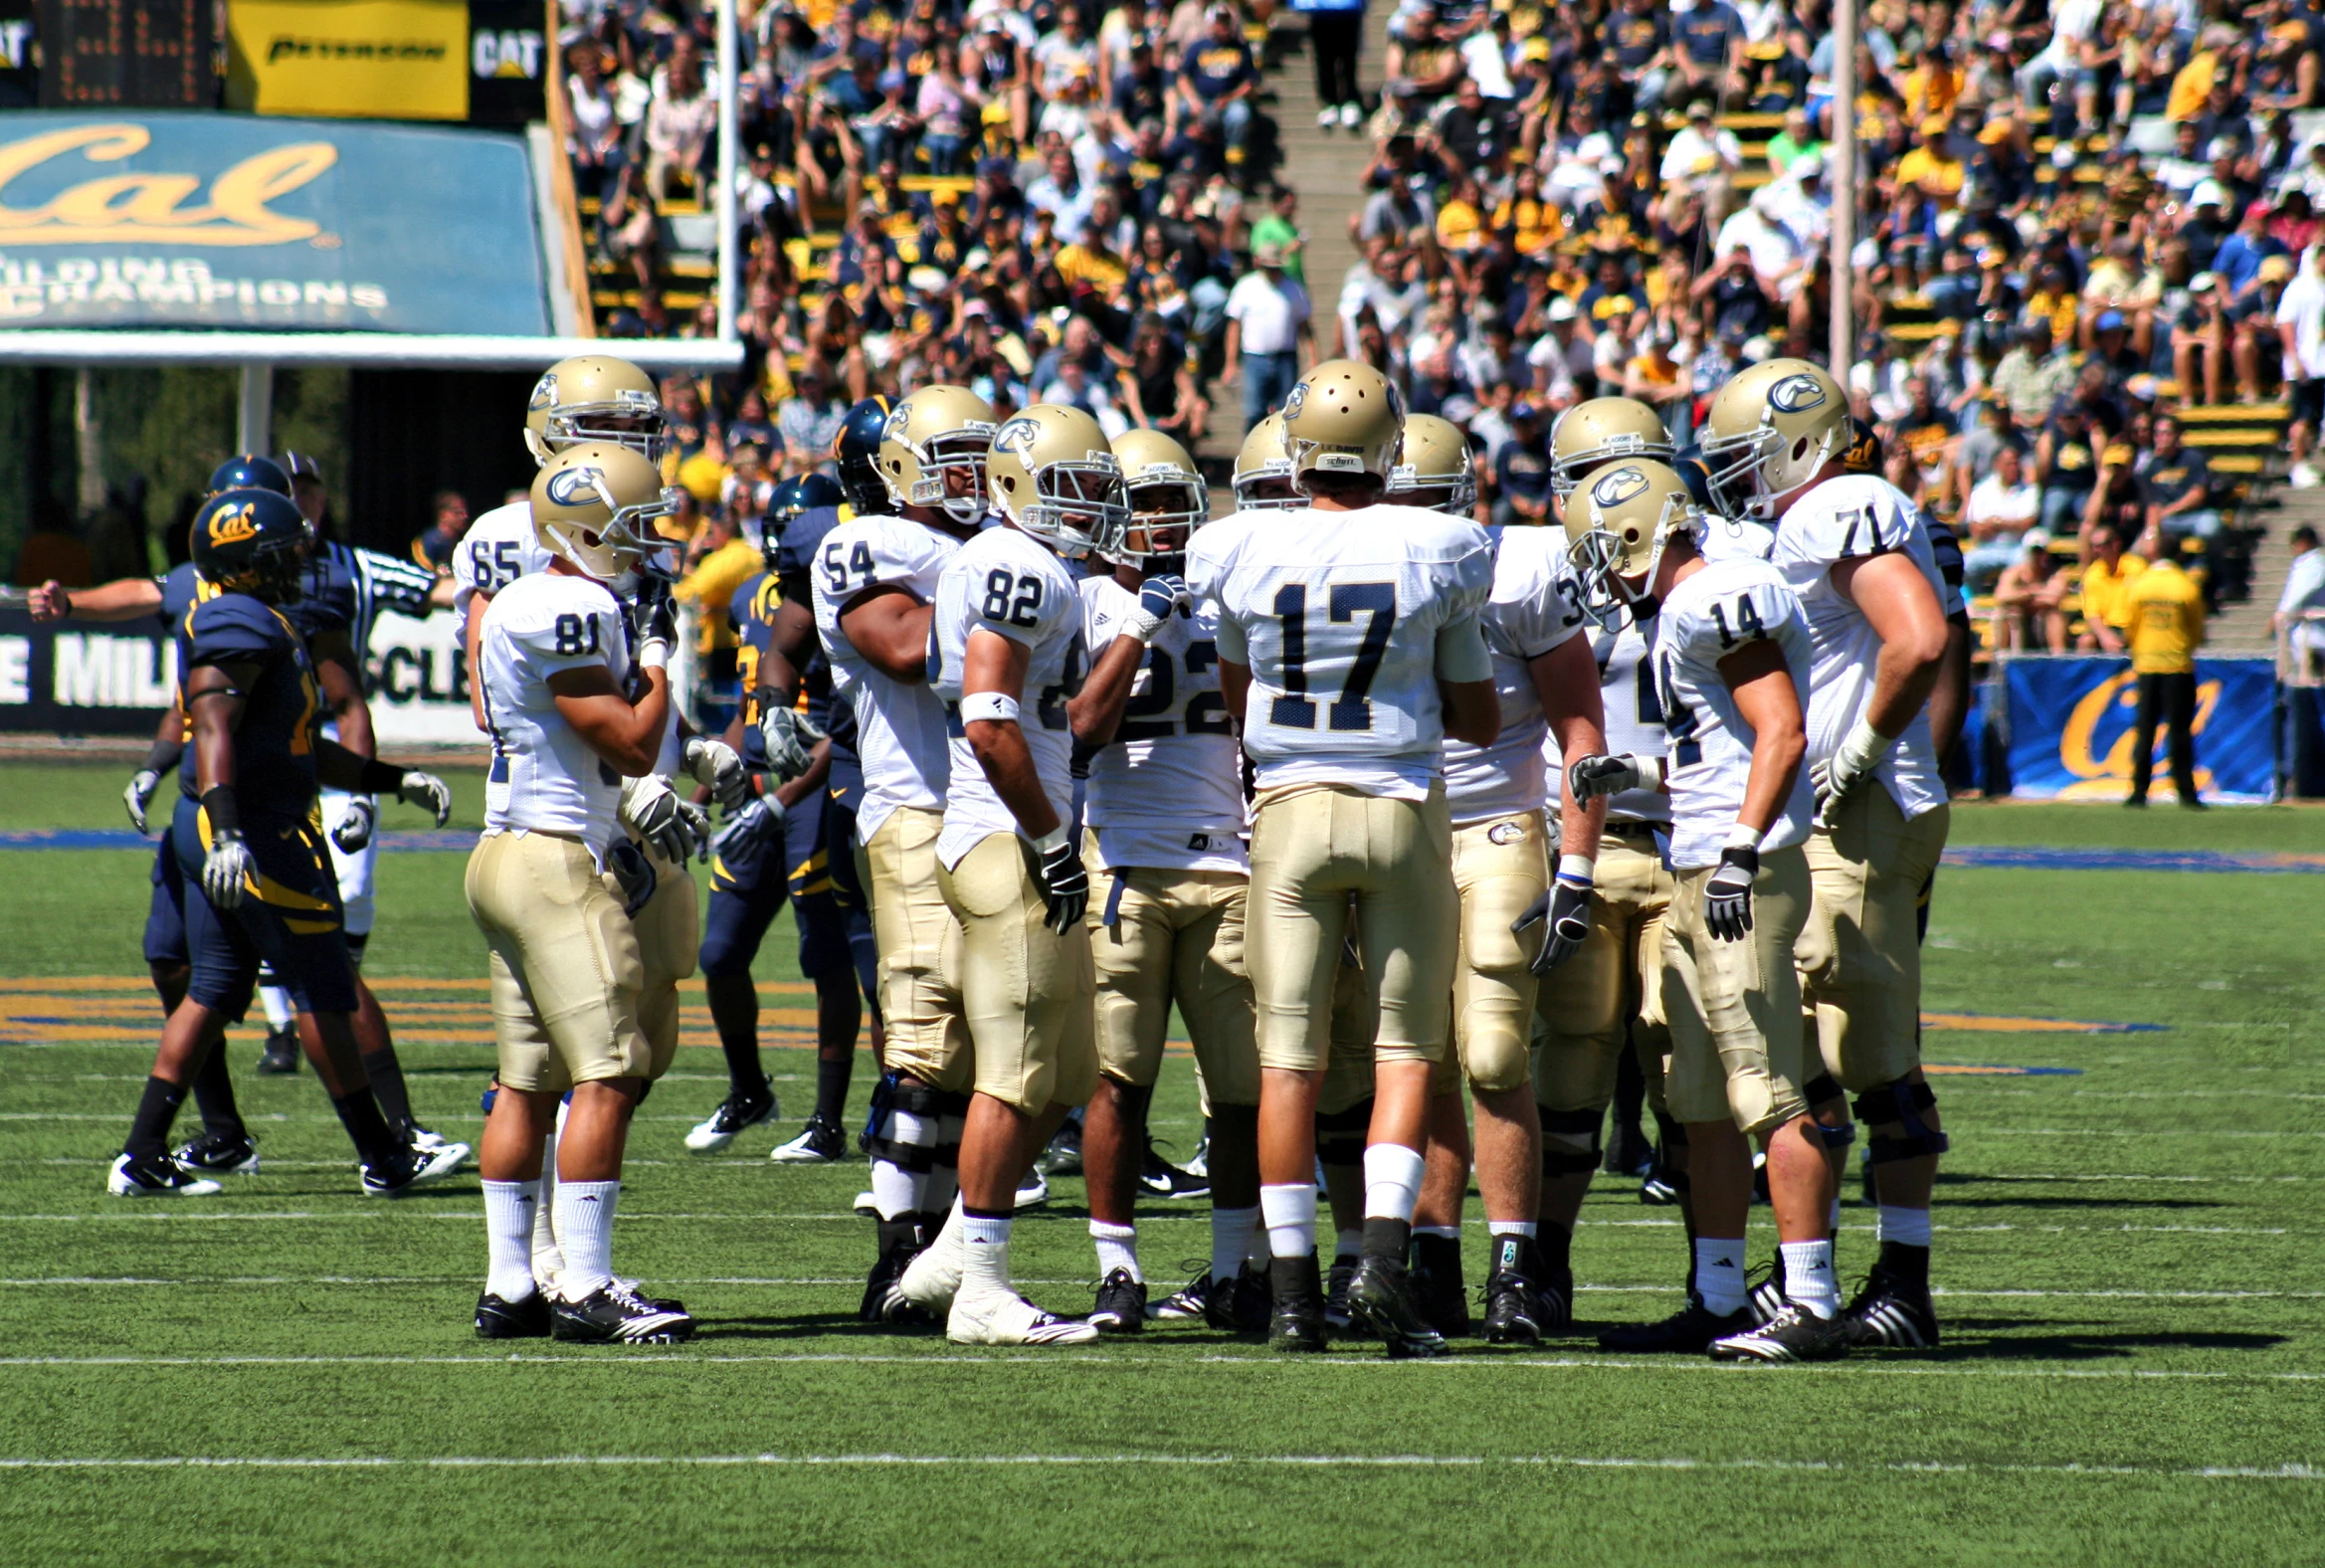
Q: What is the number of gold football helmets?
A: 11